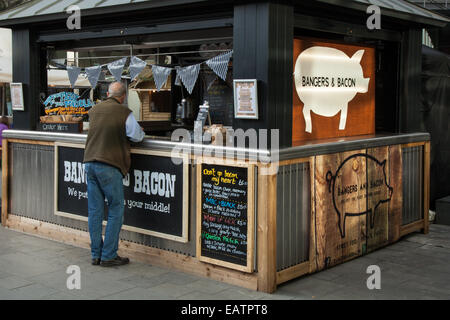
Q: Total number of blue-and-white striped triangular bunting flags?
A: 7